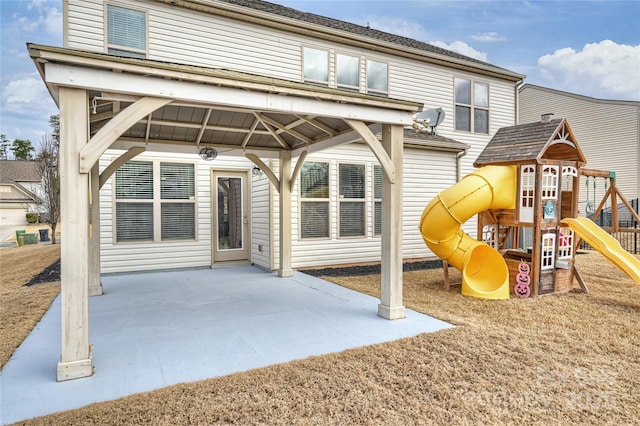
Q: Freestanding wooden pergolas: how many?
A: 1